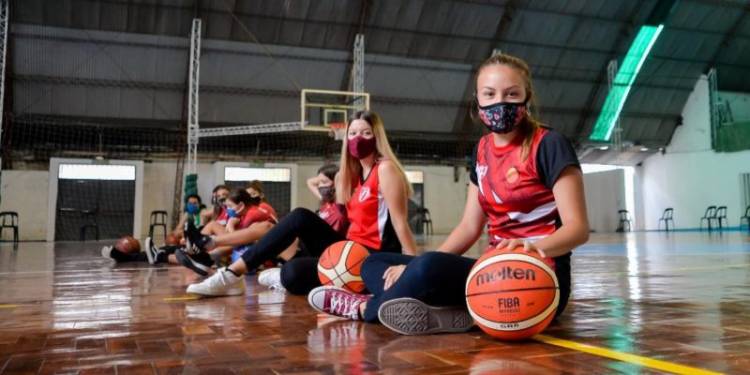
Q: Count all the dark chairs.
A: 9